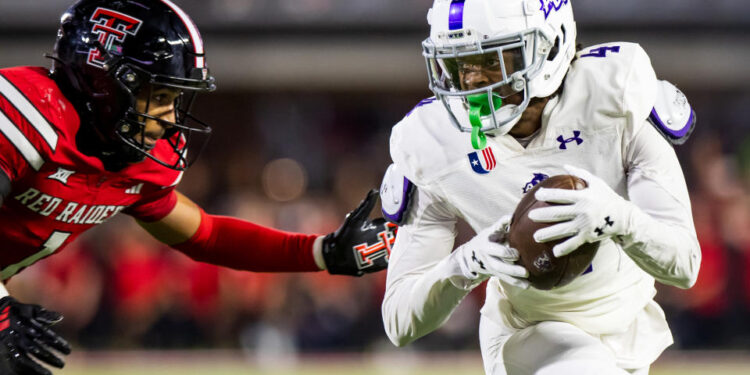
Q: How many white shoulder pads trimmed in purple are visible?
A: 2